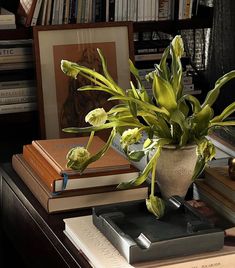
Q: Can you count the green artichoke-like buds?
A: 7